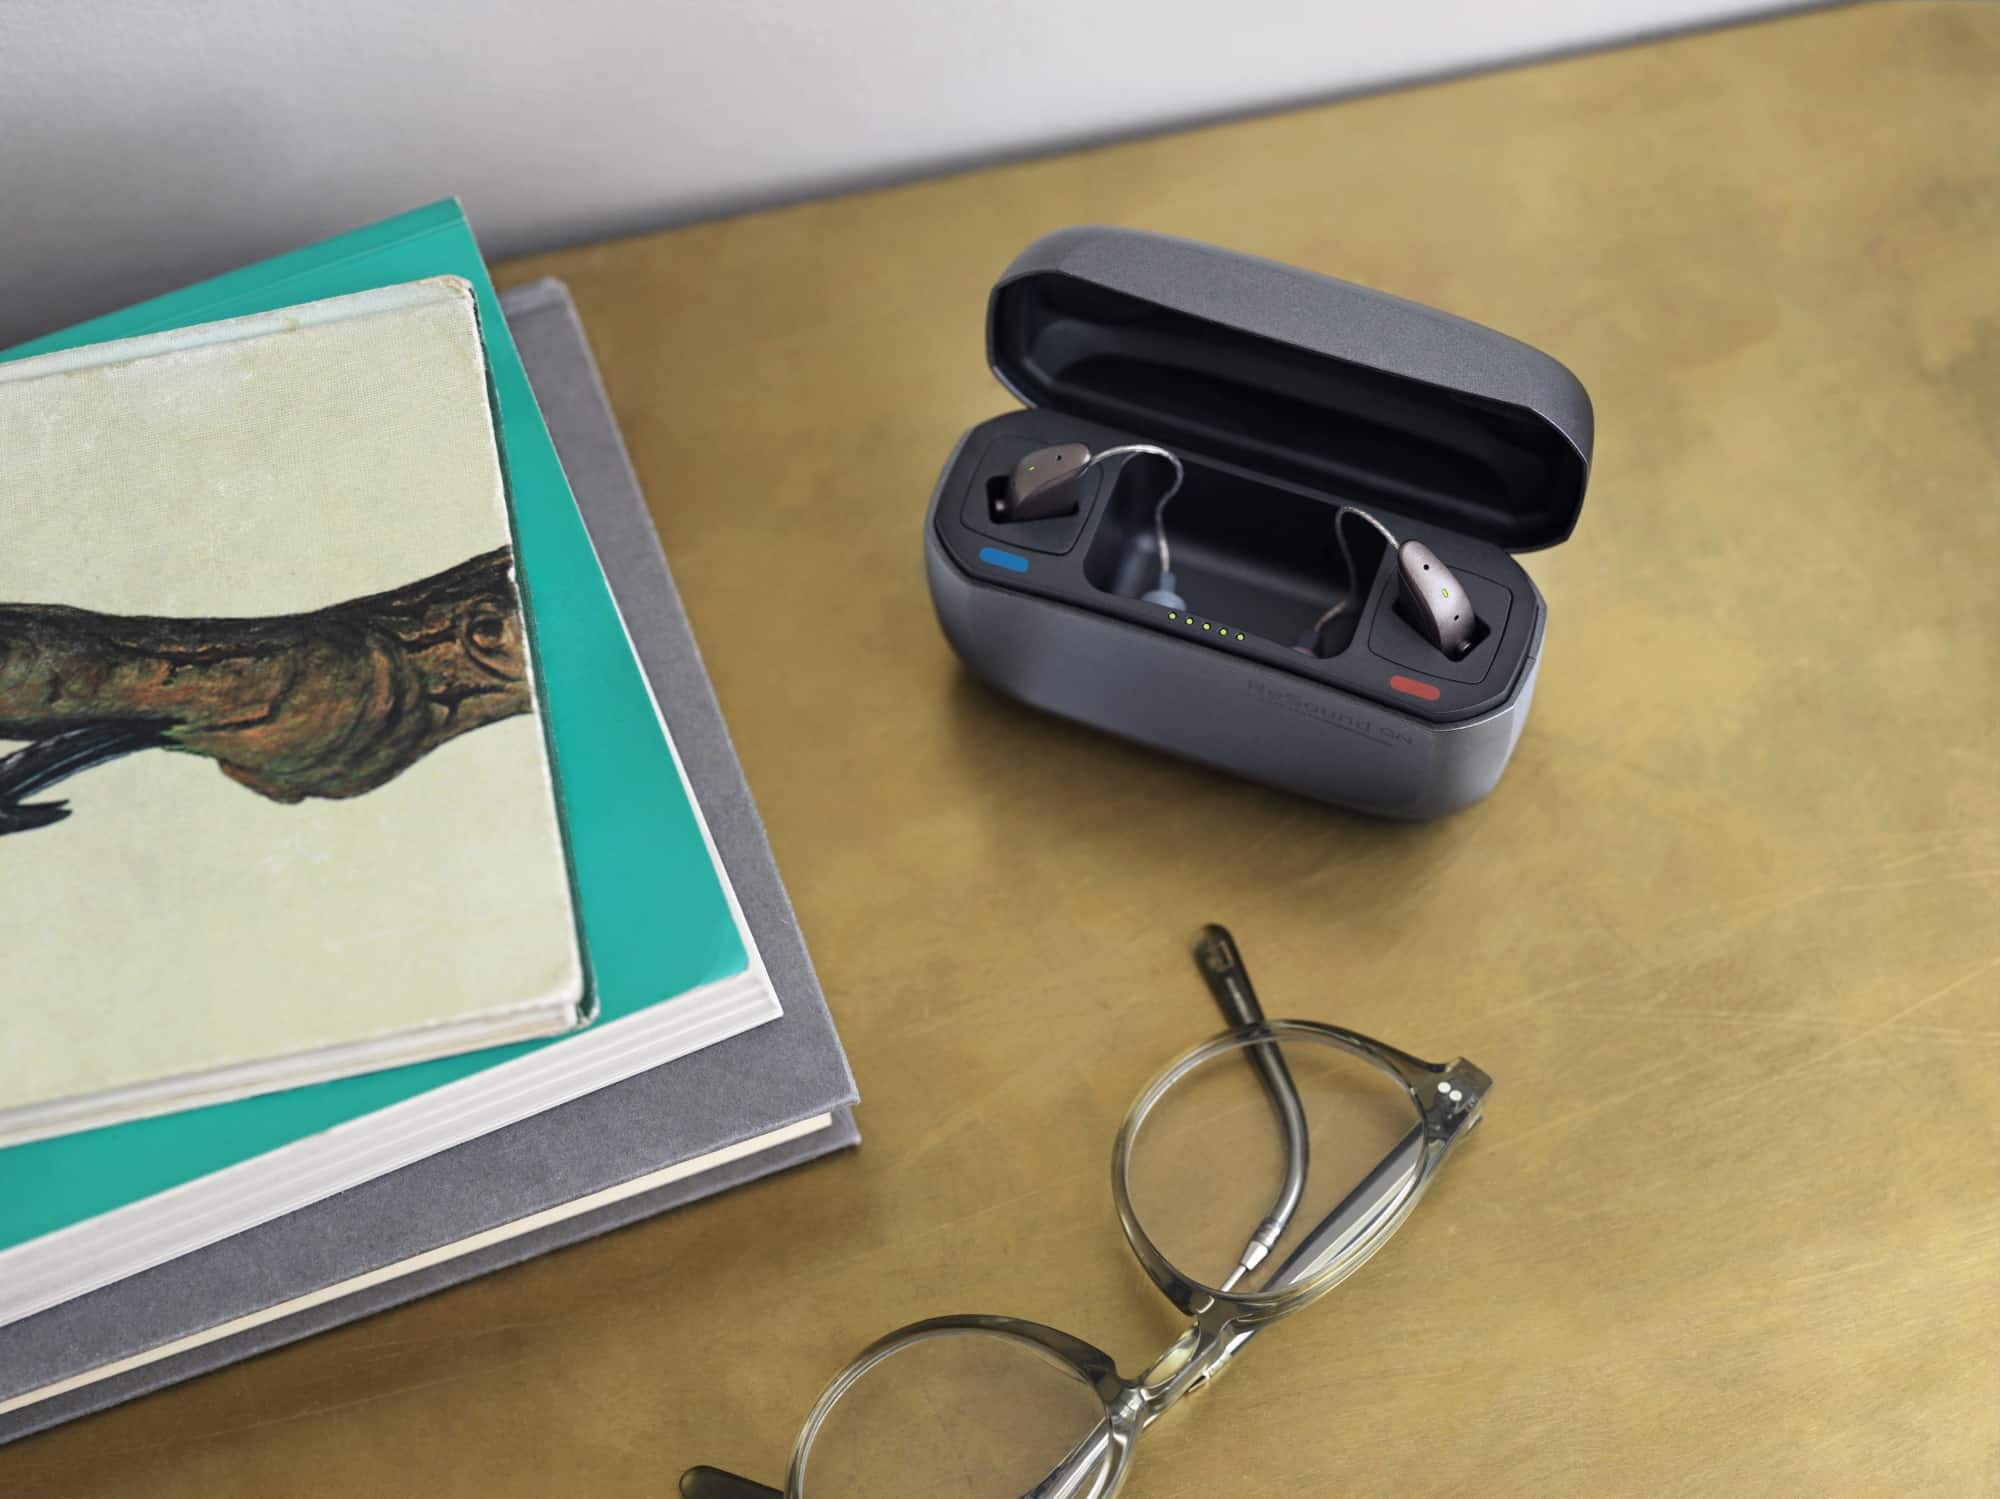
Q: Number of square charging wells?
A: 2